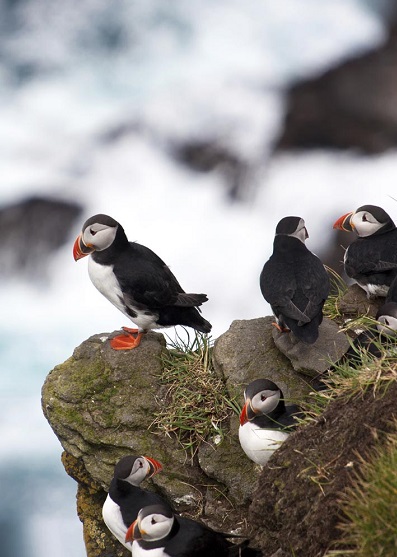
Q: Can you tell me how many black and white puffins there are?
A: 7